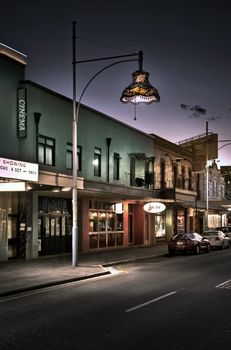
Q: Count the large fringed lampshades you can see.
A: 1